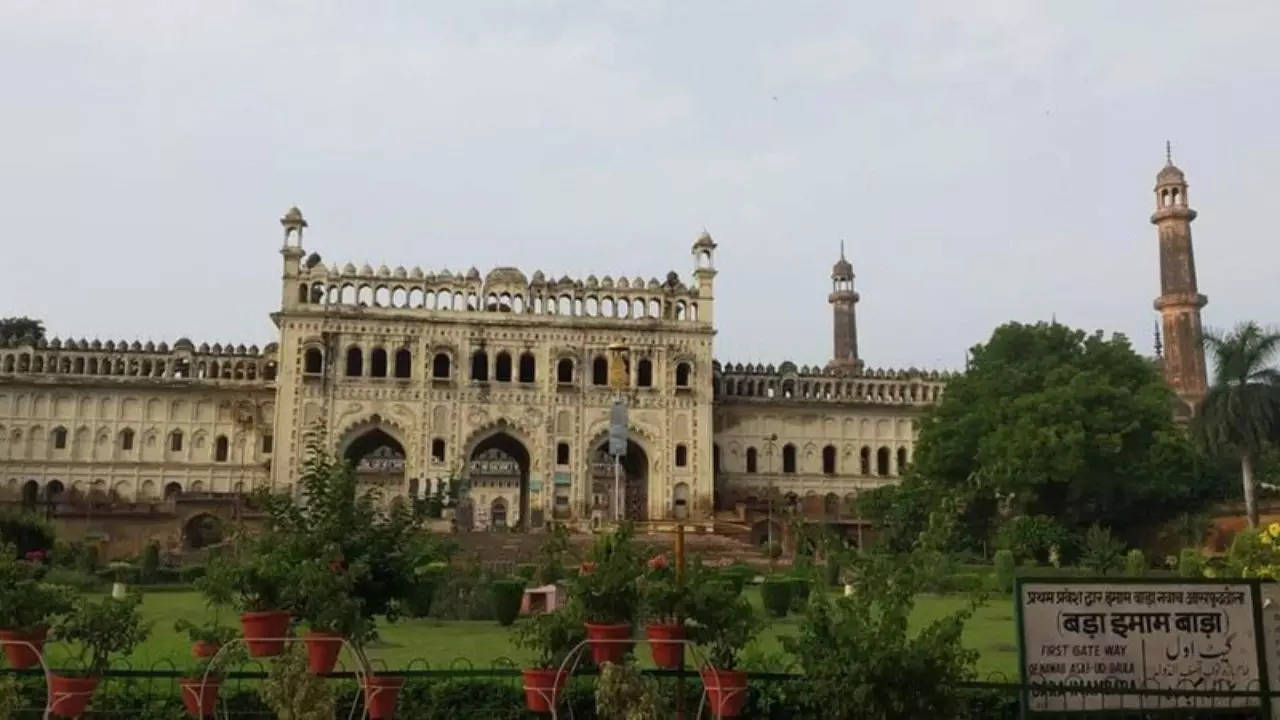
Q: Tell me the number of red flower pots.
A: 11